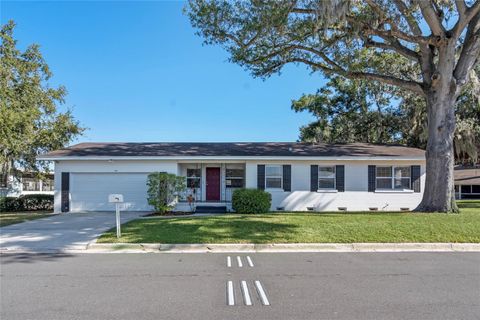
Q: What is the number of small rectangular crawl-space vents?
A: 5